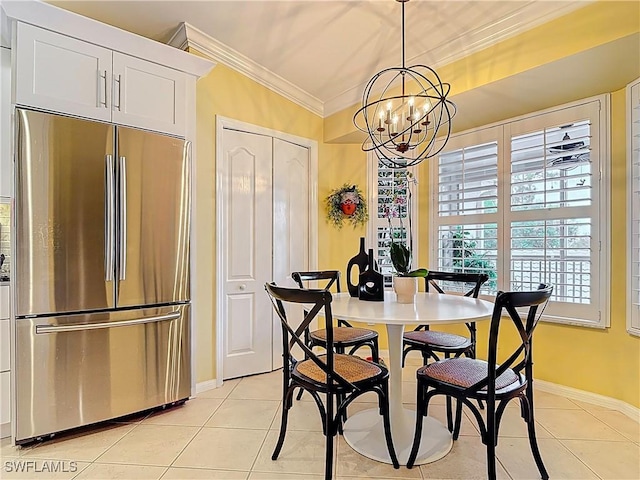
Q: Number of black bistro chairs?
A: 4